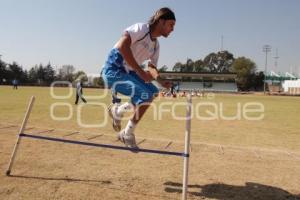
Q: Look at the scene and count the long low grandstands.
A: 1